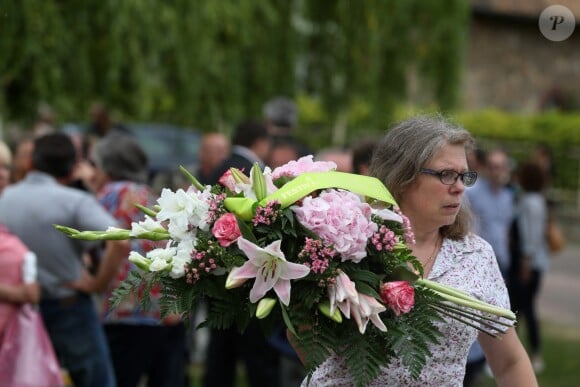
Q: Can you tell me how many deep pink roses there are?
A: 3